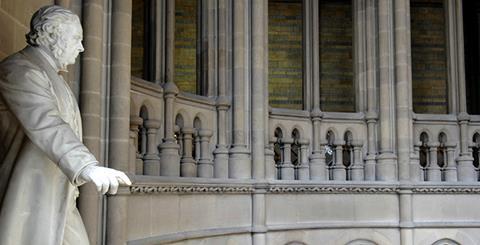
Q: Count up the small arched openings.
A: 10